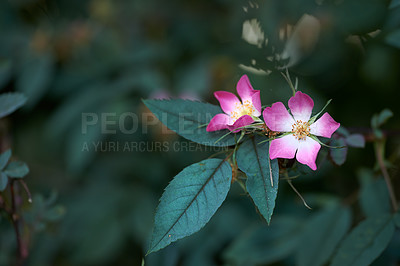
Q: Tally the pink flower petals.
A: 10